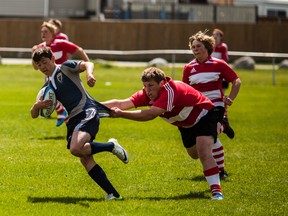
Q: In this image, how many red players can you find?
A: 5